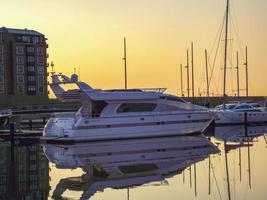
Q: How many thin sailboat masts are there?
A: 8